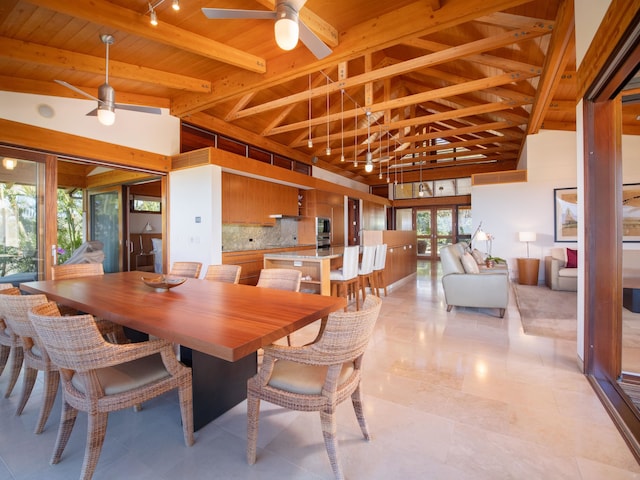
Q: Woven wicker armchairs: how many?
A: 8